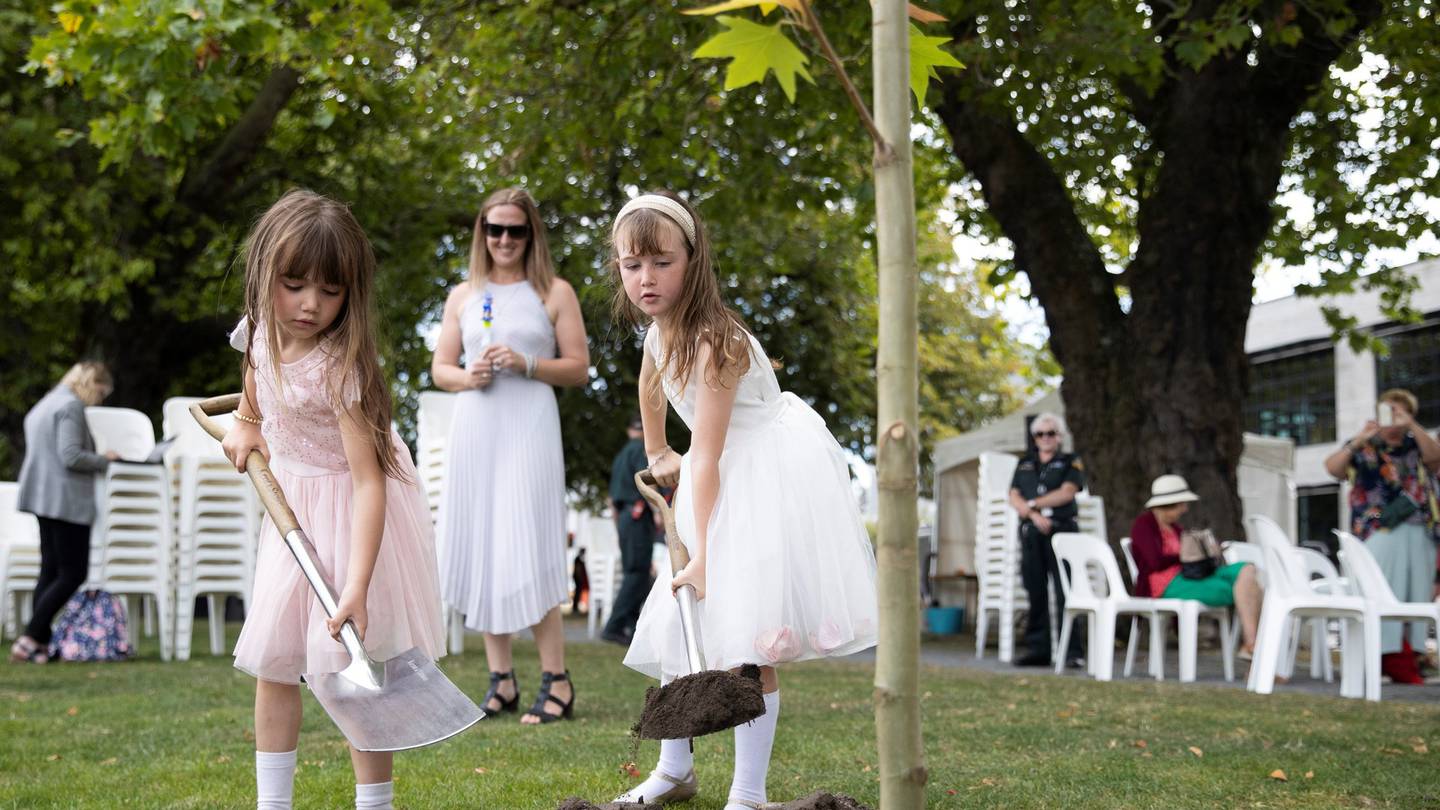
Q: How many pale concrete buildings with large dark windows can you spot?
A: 1